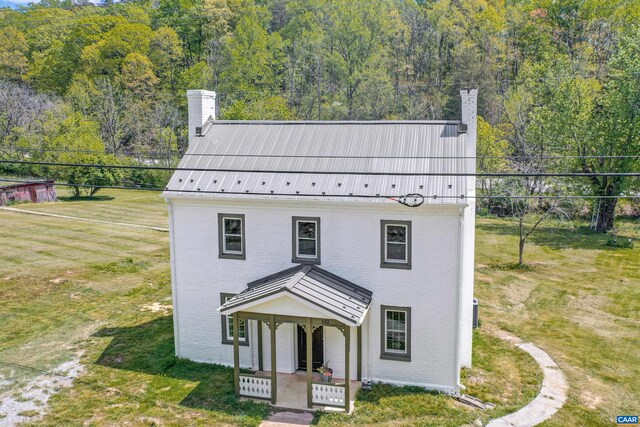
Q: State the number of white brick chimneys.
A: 2